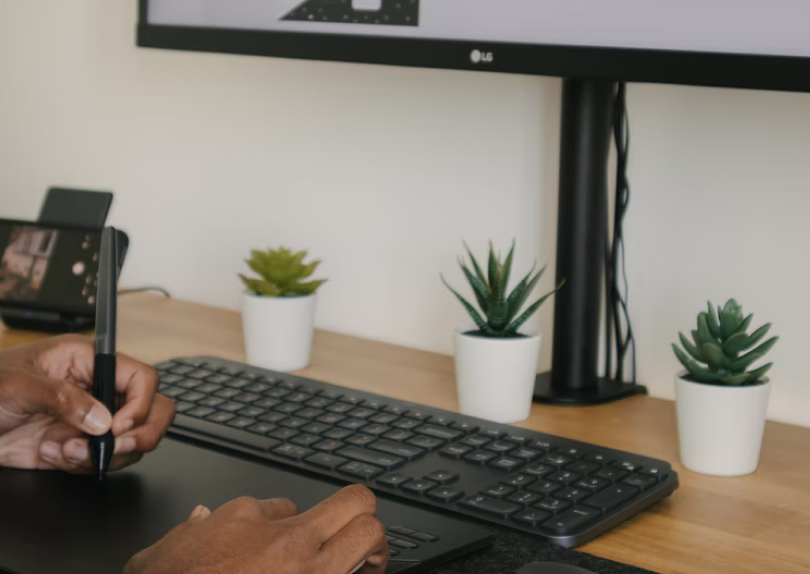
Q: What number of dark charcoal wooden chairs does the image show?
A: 0